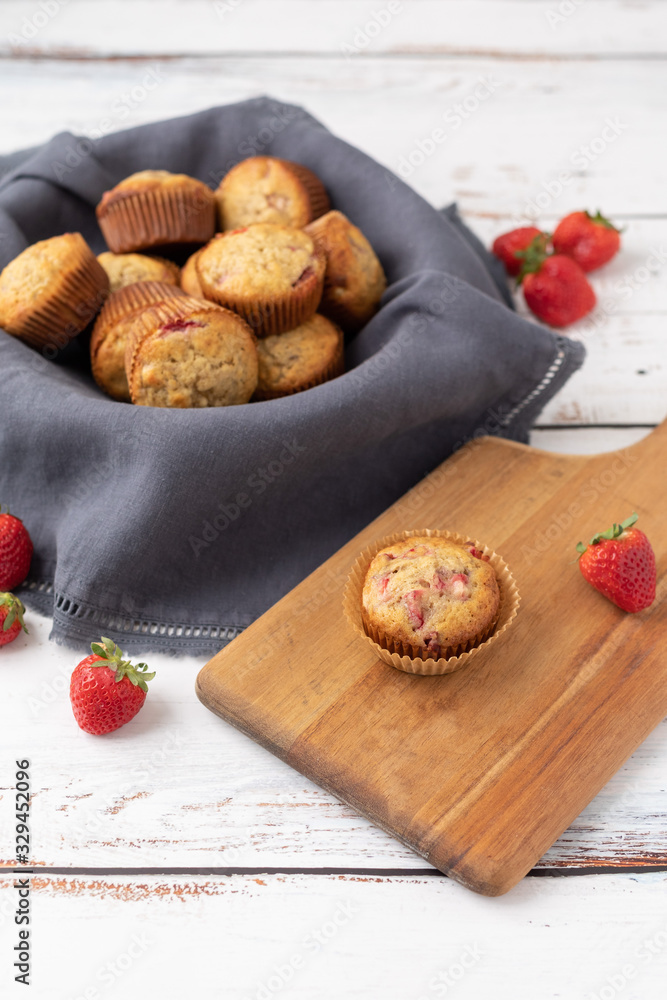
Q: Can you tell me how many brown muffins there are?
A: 11